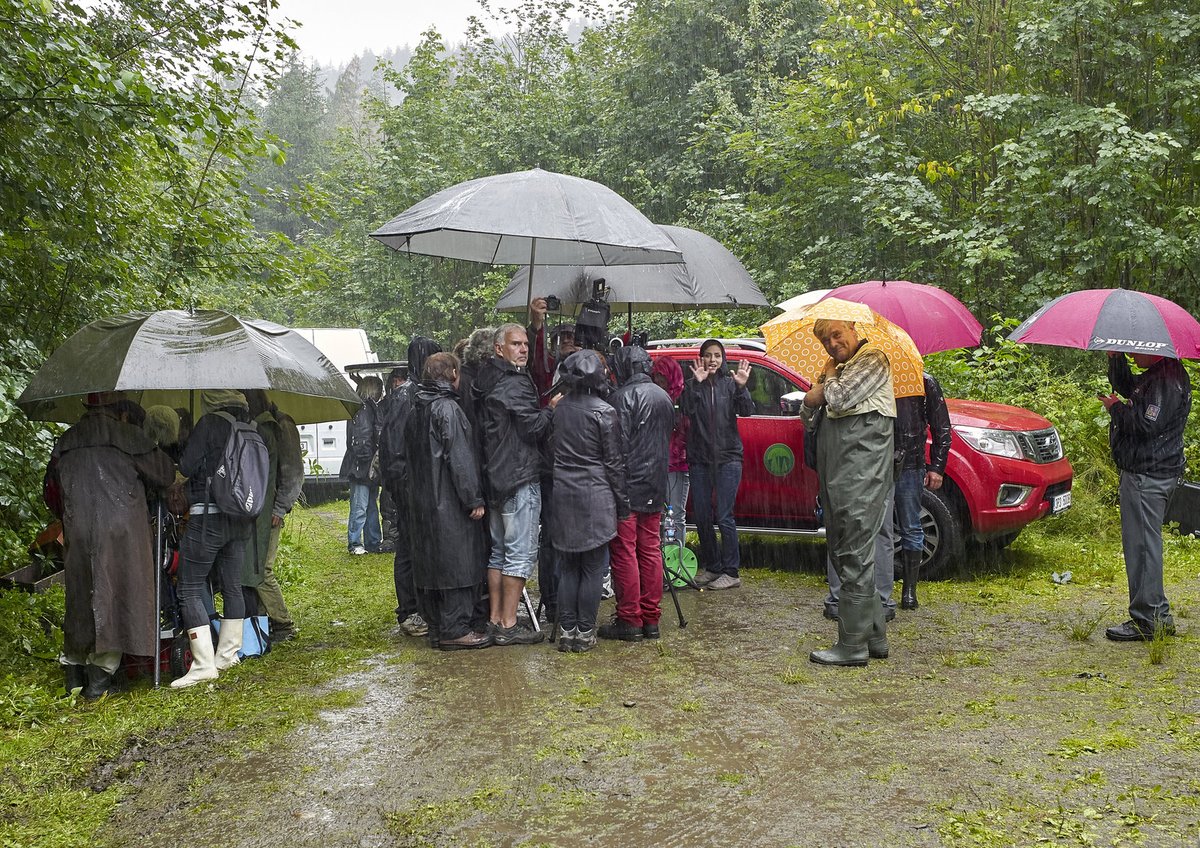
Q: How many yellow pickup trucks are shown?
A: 0